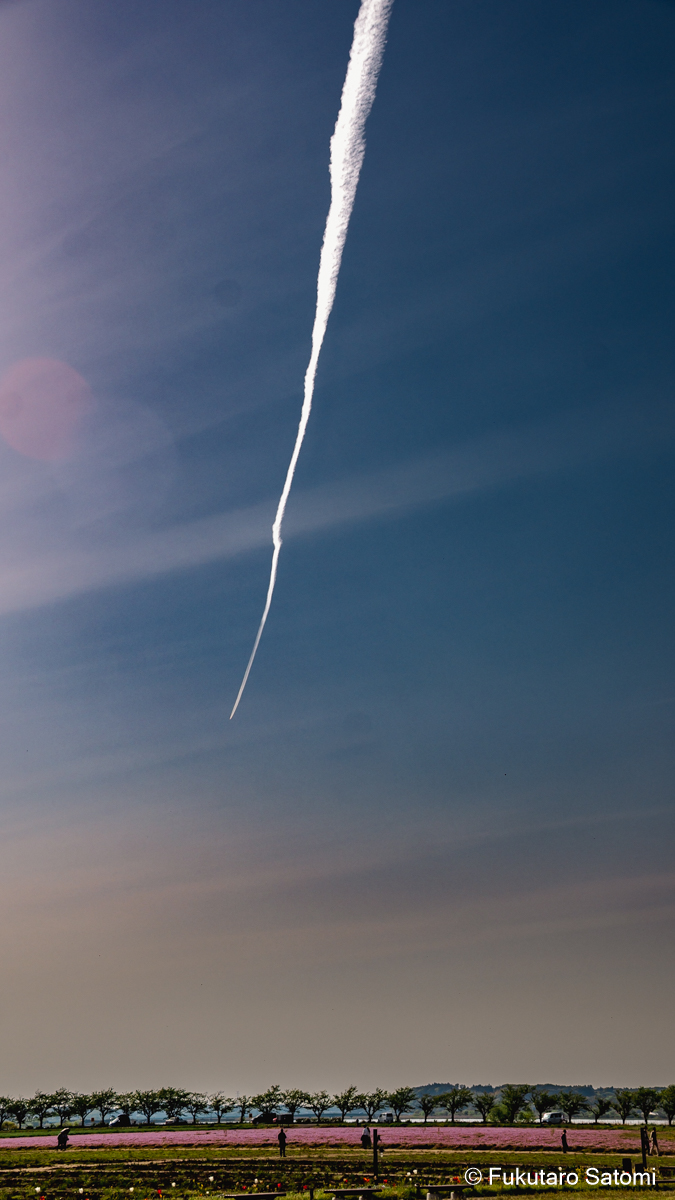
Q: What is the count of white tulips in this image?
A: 11